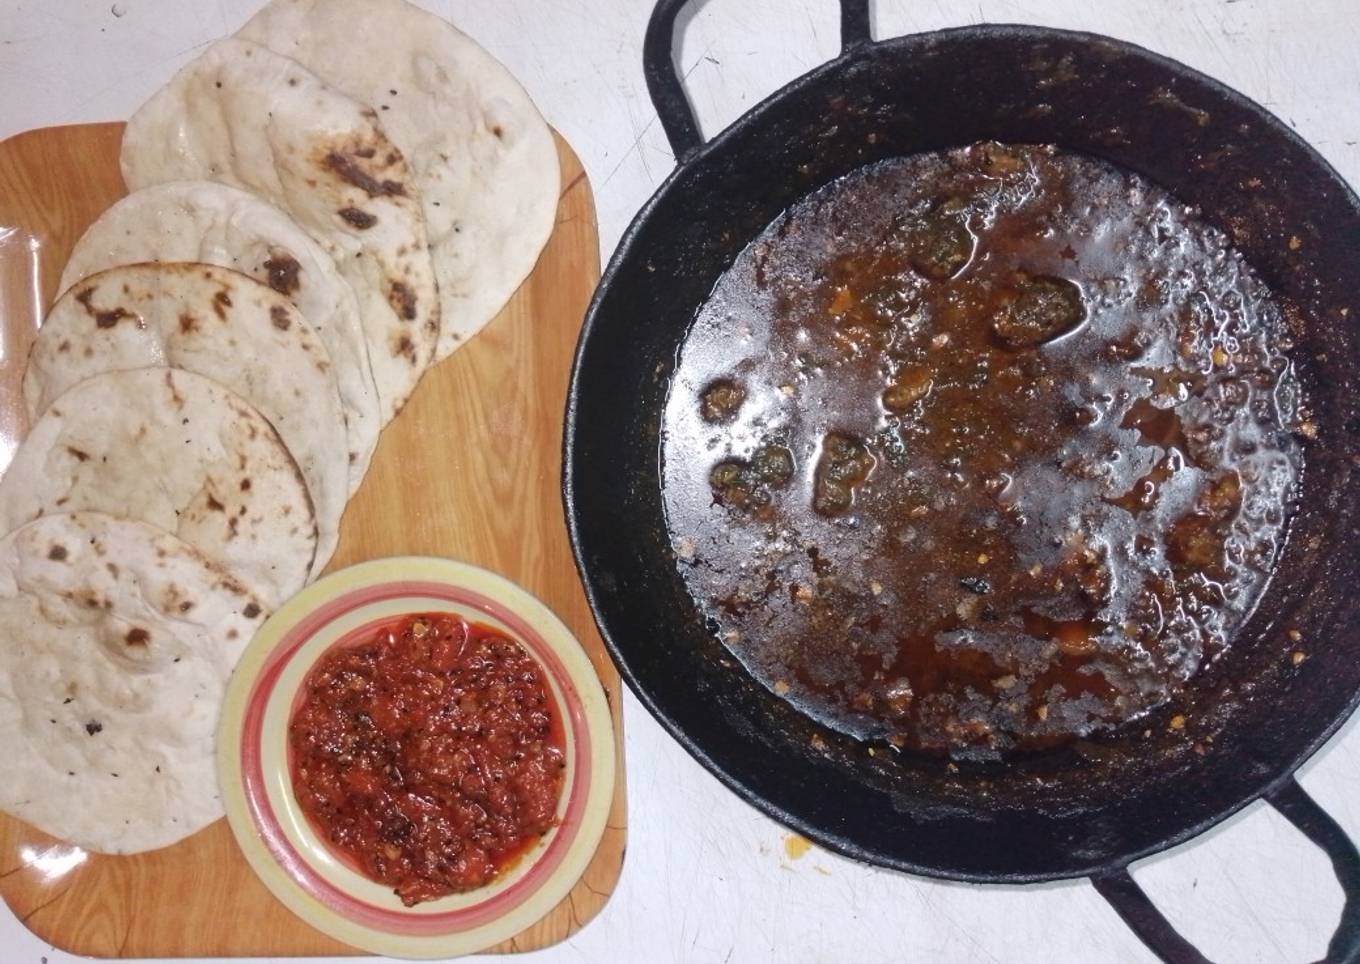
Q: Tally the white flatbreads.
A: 6